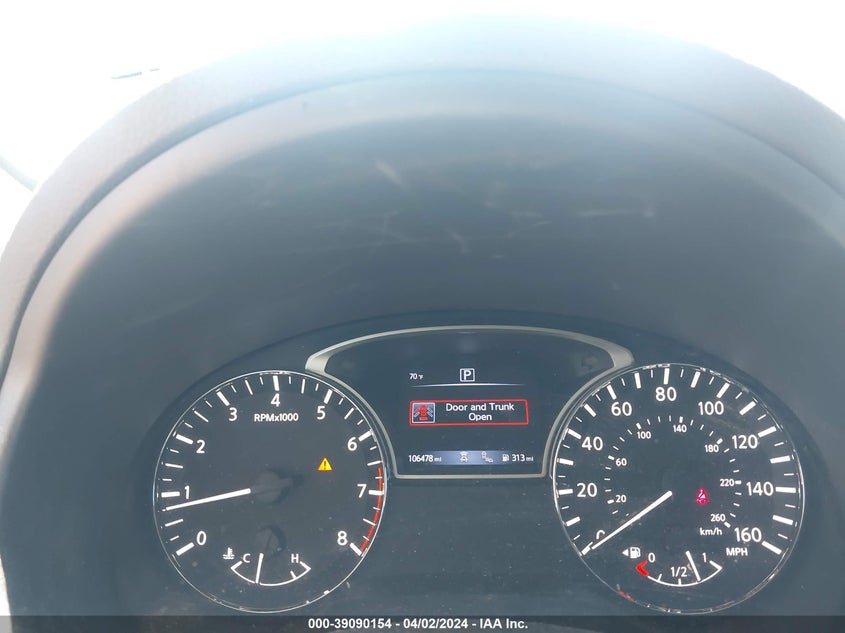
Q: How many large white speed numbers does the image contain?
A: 9